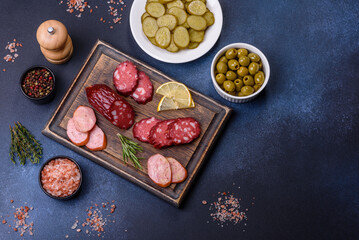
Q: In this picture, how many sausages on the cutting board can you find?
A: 11